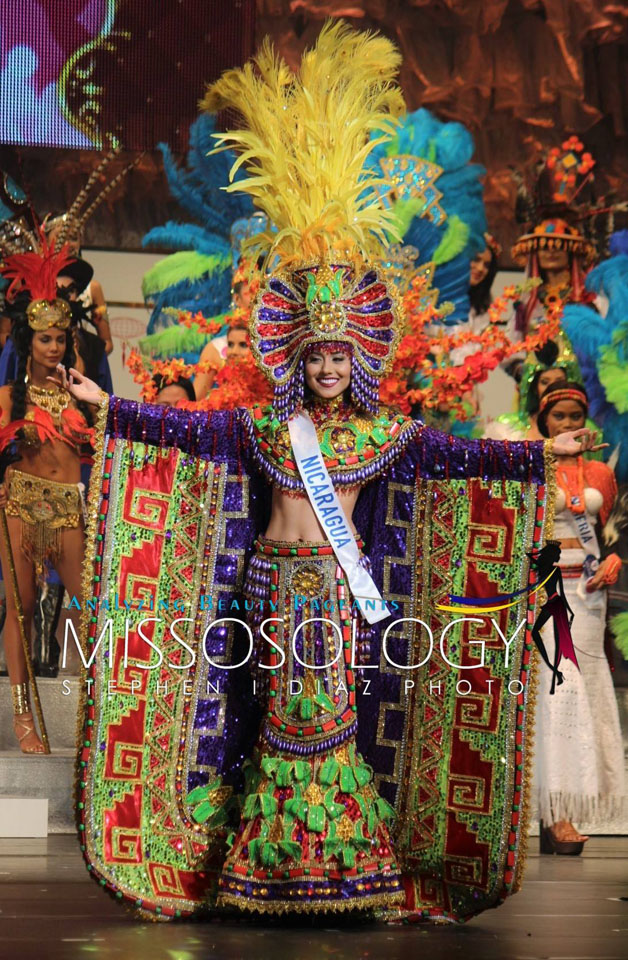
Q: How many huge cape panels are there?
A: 2